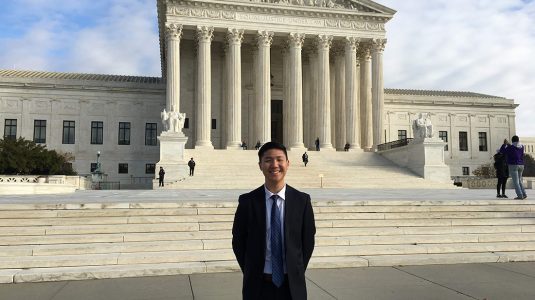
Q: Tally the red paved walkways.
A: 0